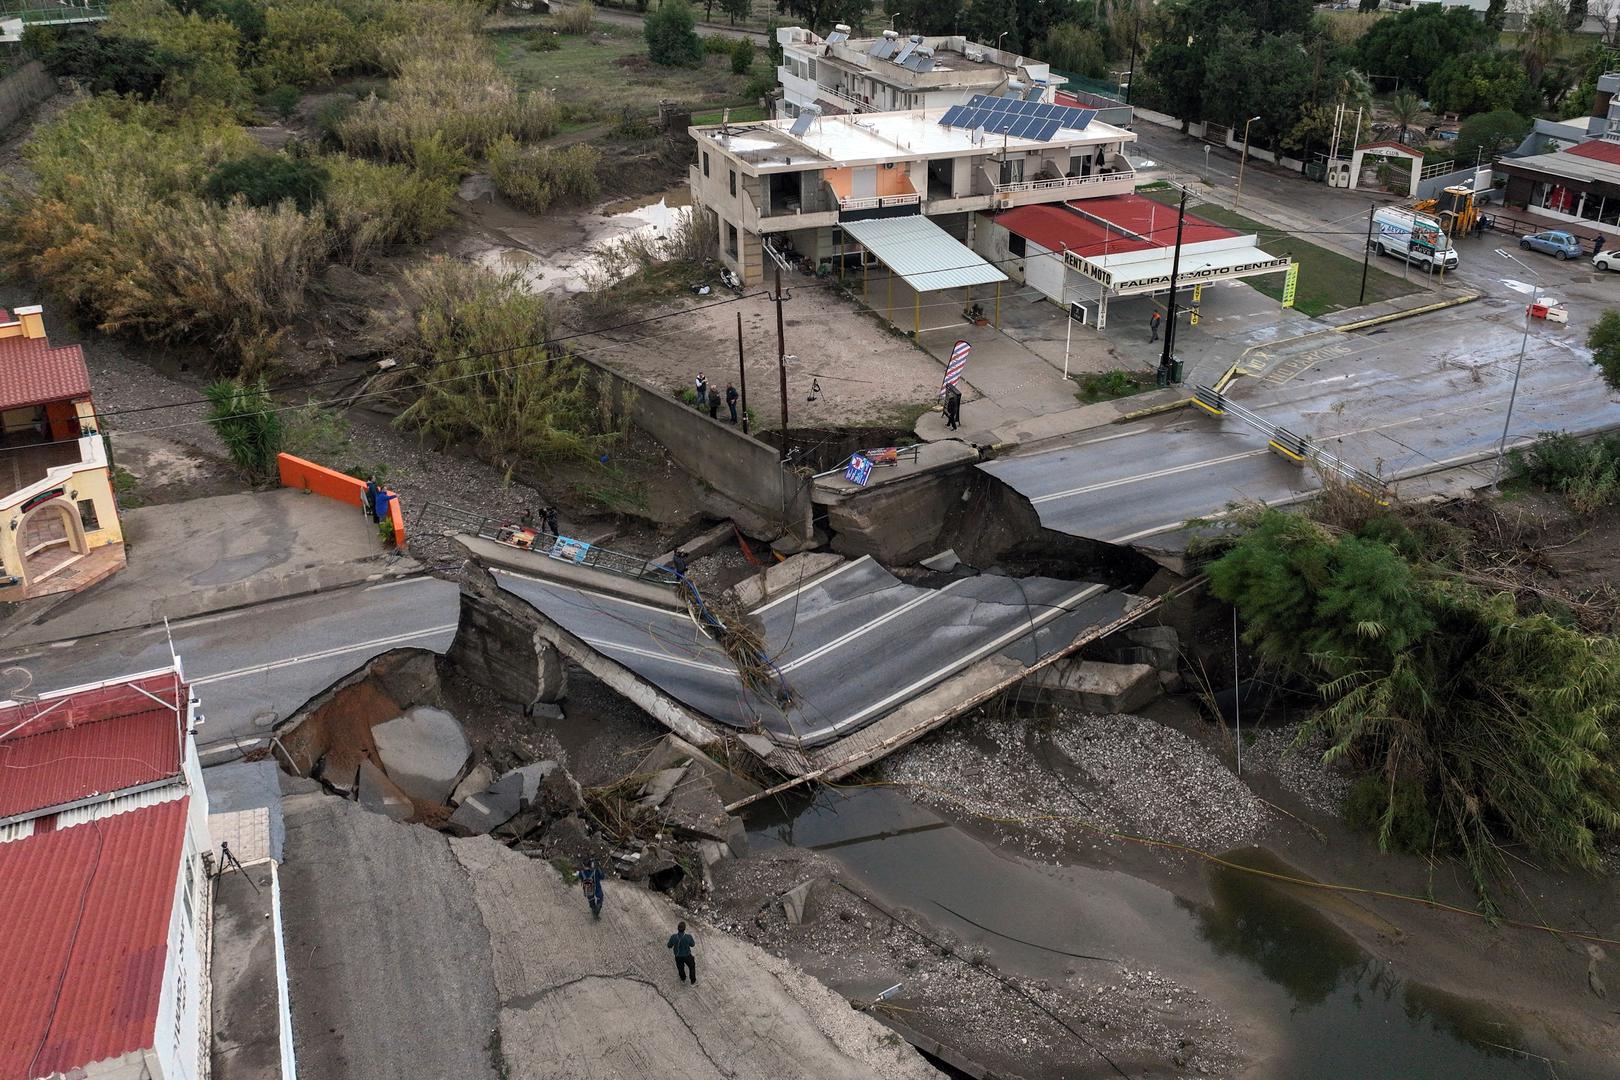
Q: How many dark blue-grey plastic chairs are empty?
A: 0